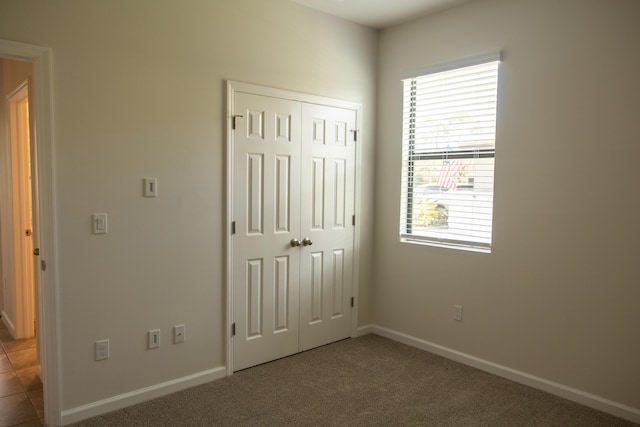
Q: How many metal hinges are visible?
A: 6